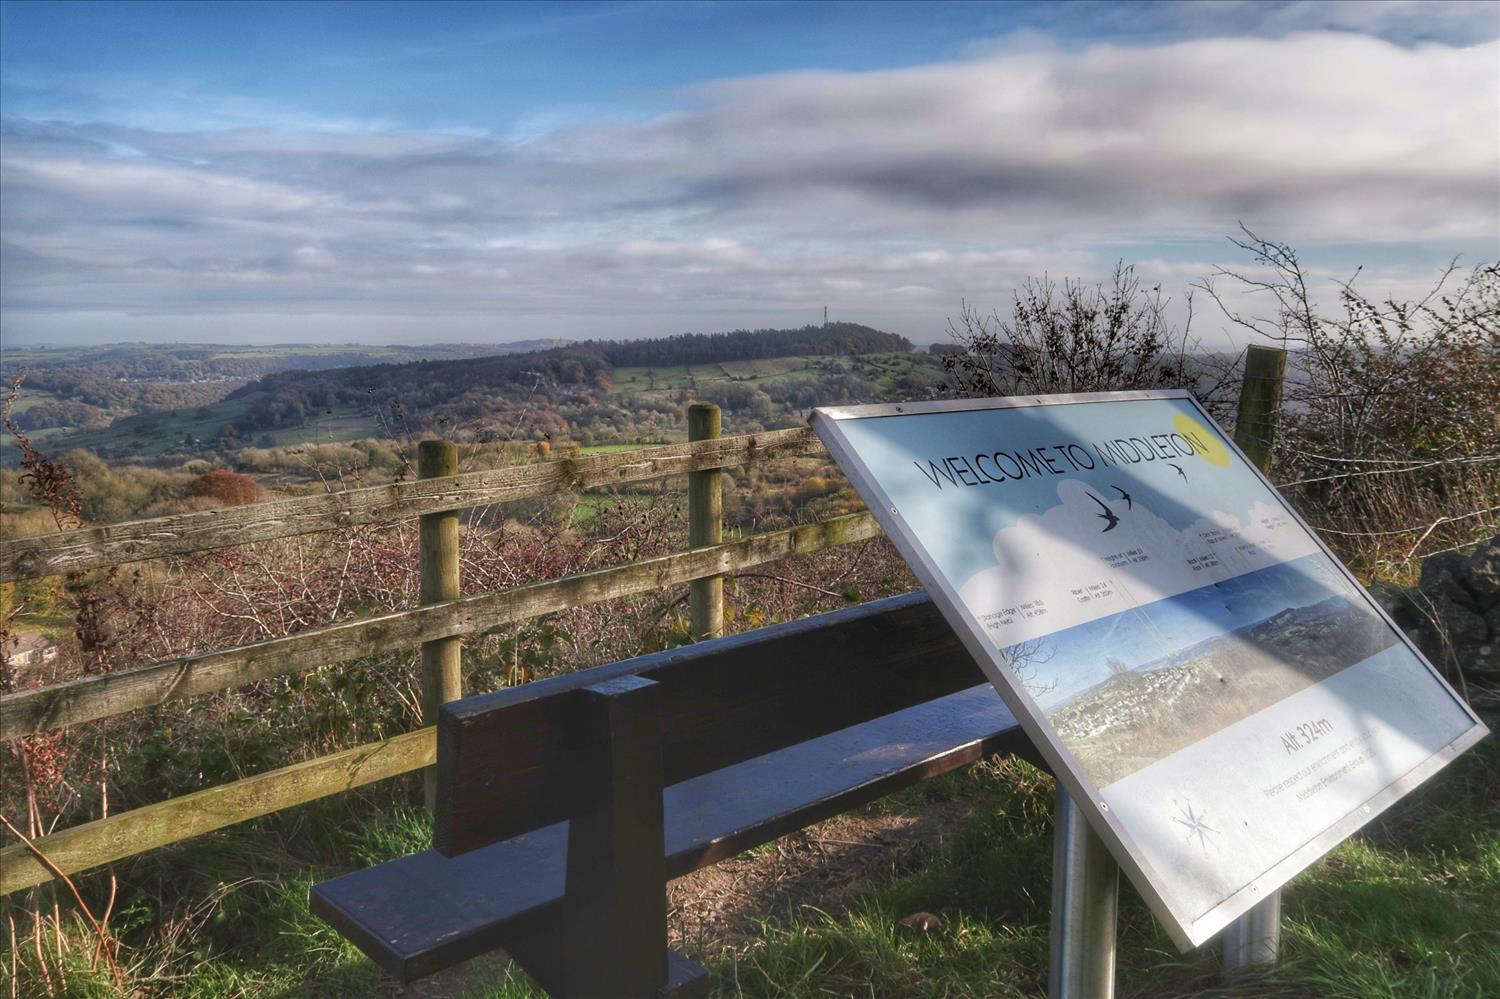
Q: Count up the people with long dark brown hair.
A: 0